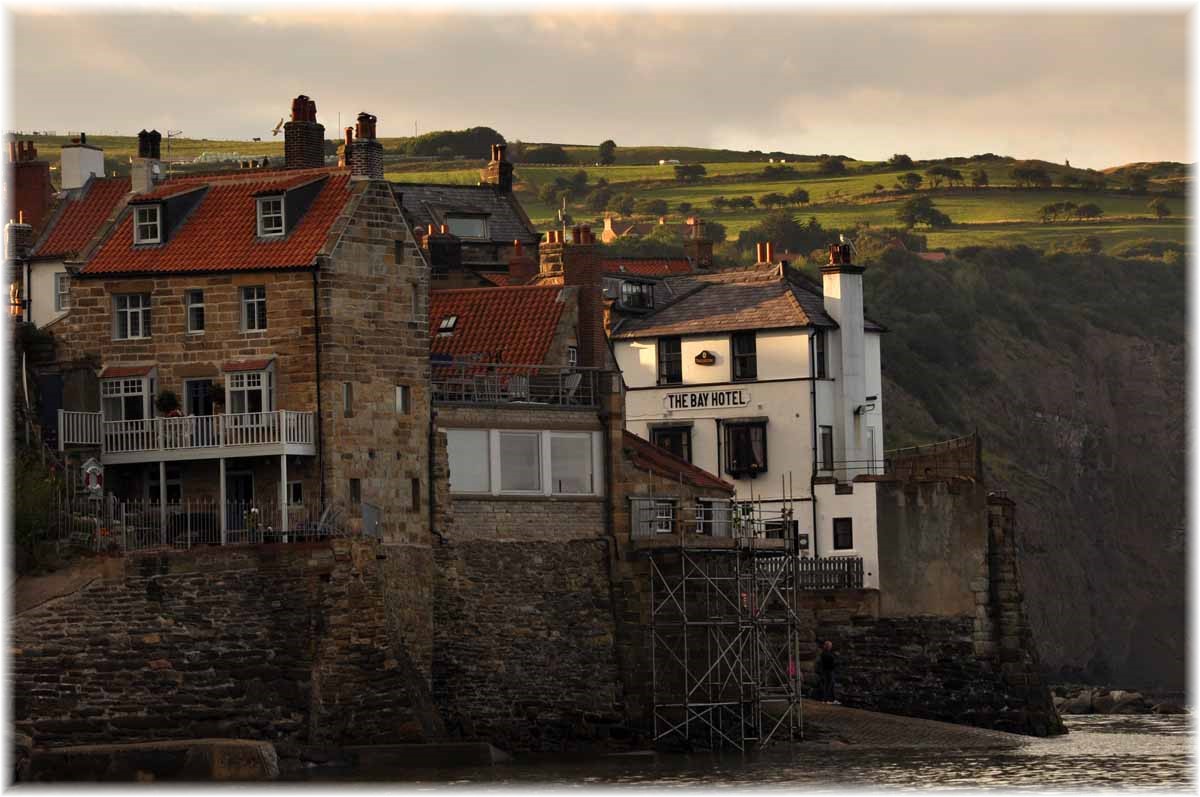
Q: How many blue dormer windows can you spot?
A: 2